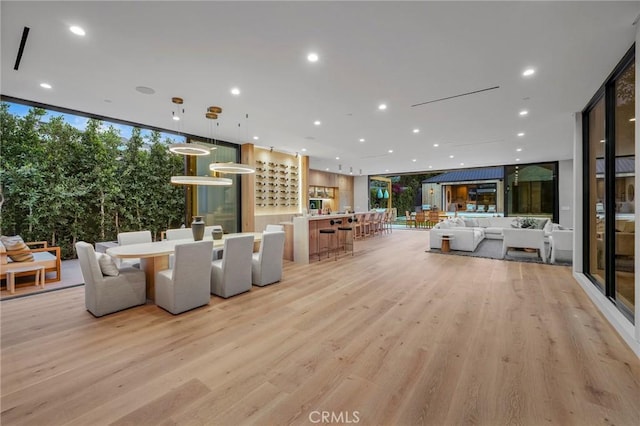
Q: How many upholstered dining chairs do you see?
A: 8